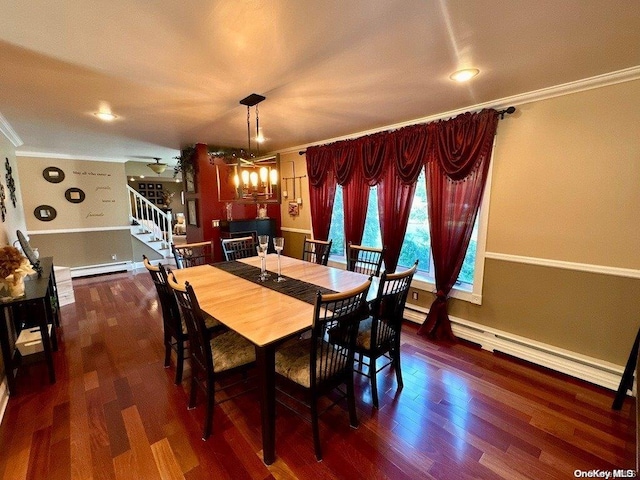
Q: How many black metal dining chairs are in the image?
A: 8